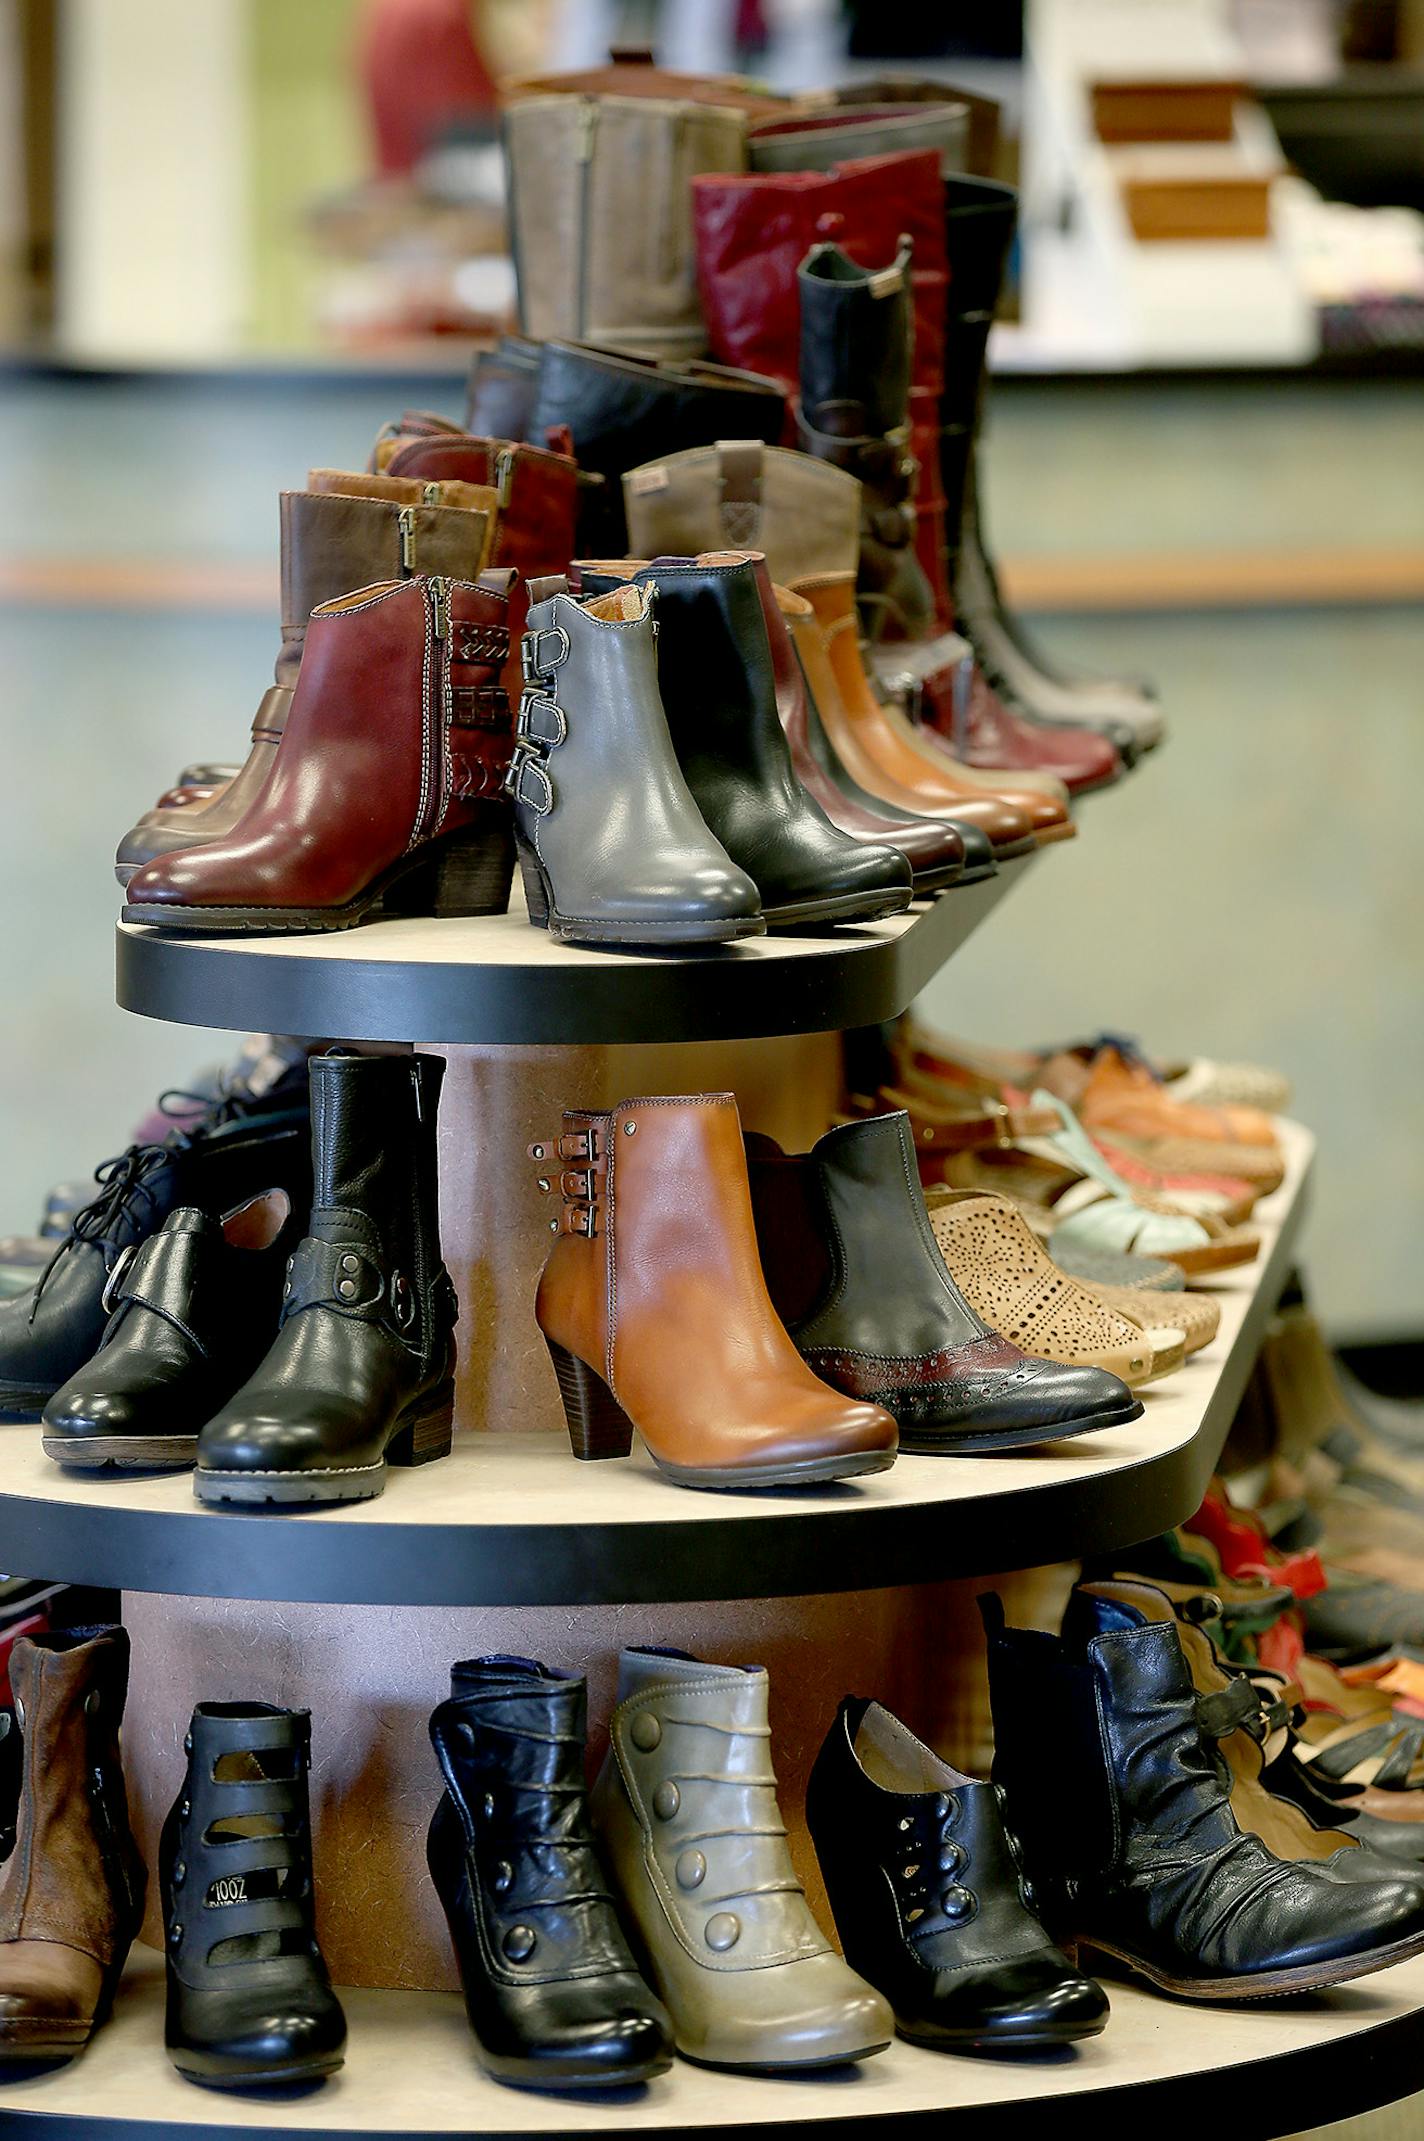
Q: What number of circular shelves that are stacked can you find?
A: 3